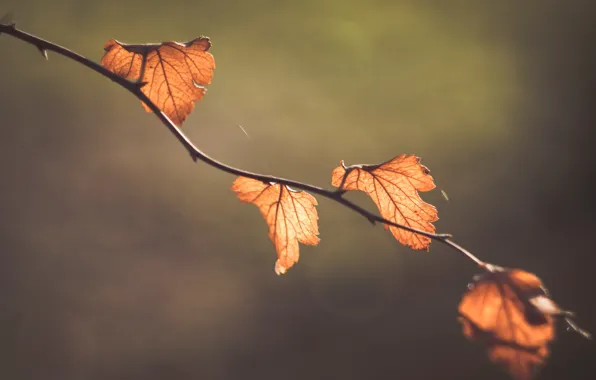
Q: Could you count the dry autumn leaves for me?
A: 4